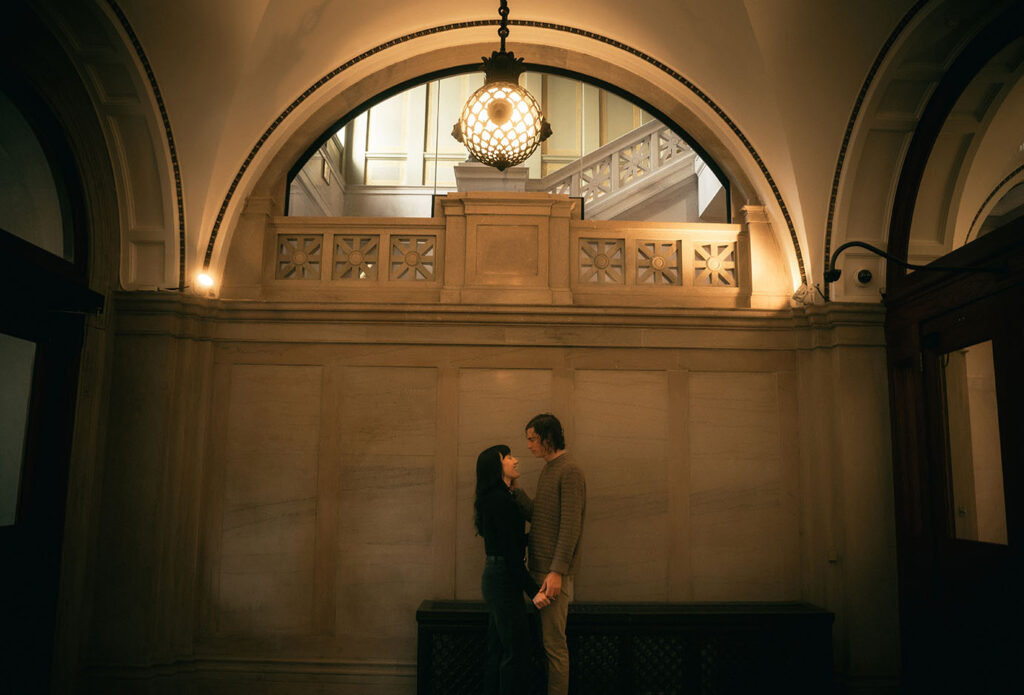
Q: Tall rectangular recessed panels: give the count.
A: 5